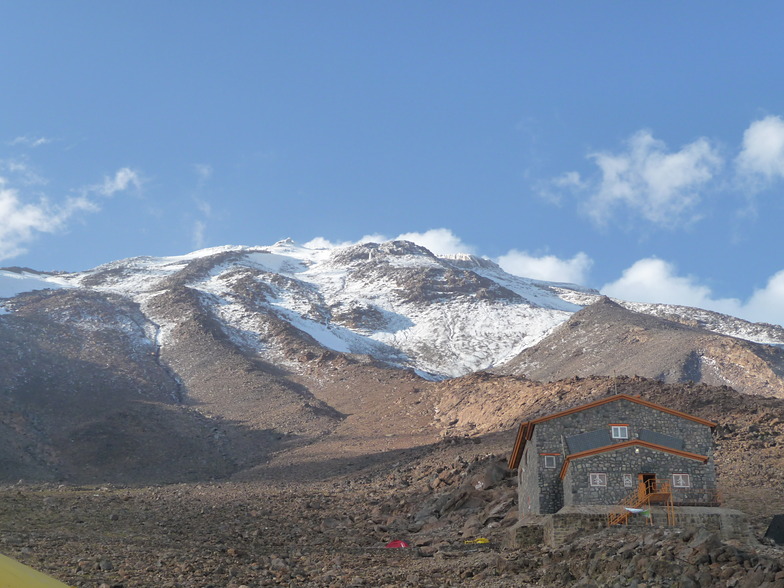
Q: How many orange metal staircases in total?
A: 1